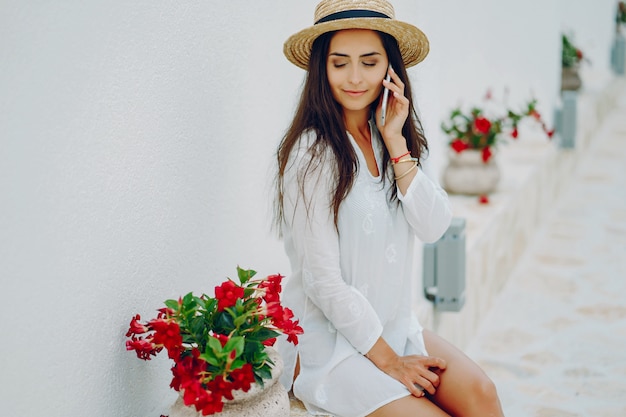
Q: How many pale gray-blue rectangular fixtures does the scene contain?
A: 3